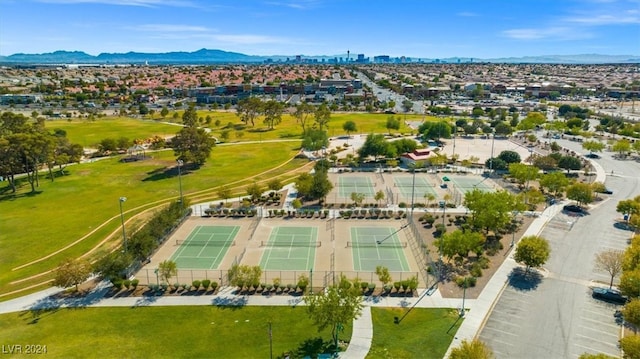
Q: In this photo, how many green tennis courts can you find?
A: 6